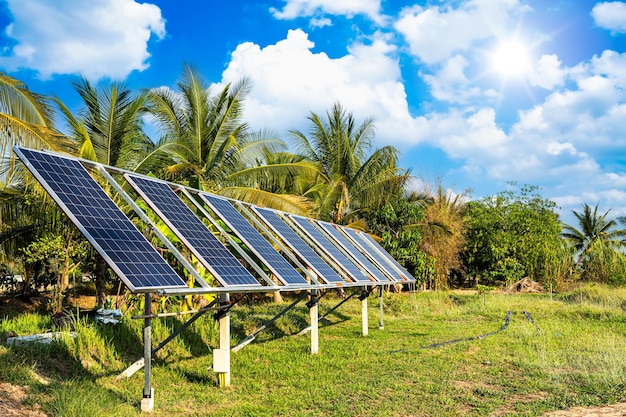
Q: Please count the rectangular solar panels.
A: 8